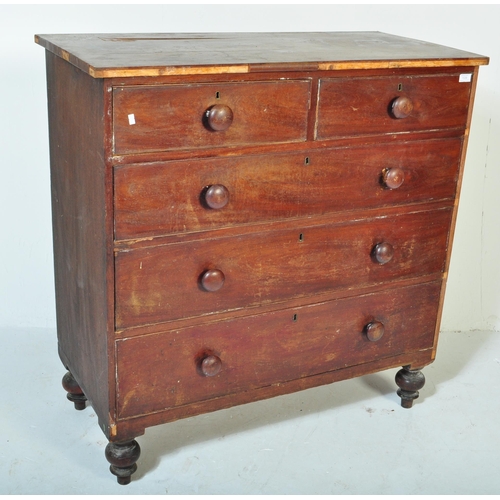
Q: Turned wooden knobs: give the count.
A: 8